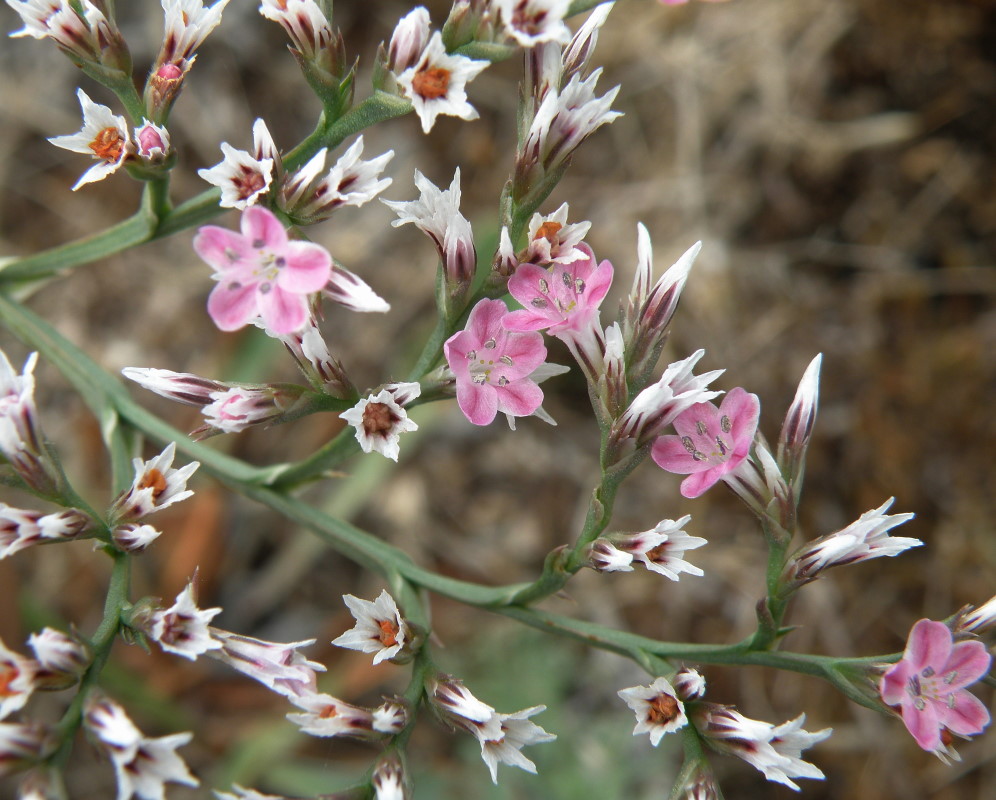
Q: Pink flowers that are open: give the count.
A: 5